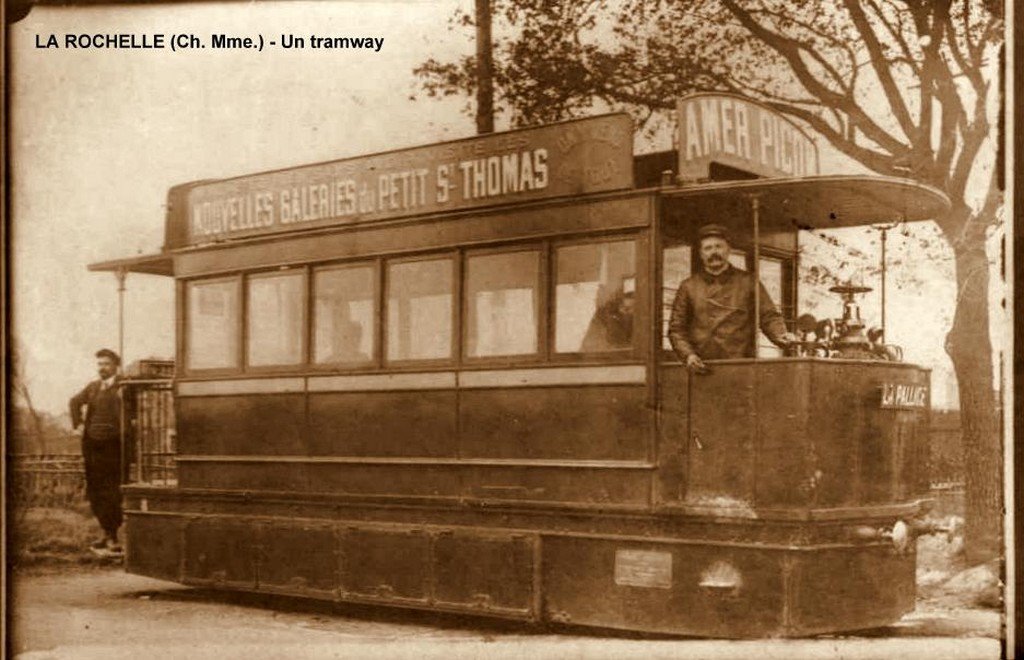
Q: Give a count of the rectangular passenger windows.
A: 6